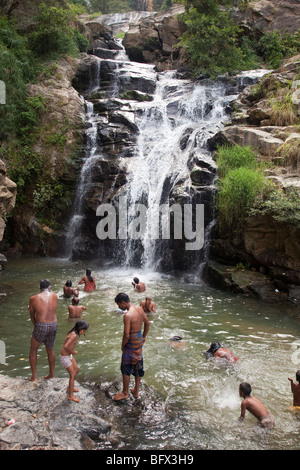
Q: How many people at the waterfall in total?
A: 12